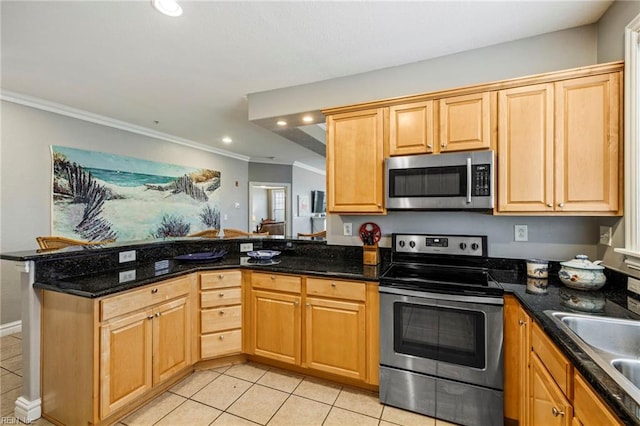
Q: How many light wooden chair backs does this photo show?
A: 4